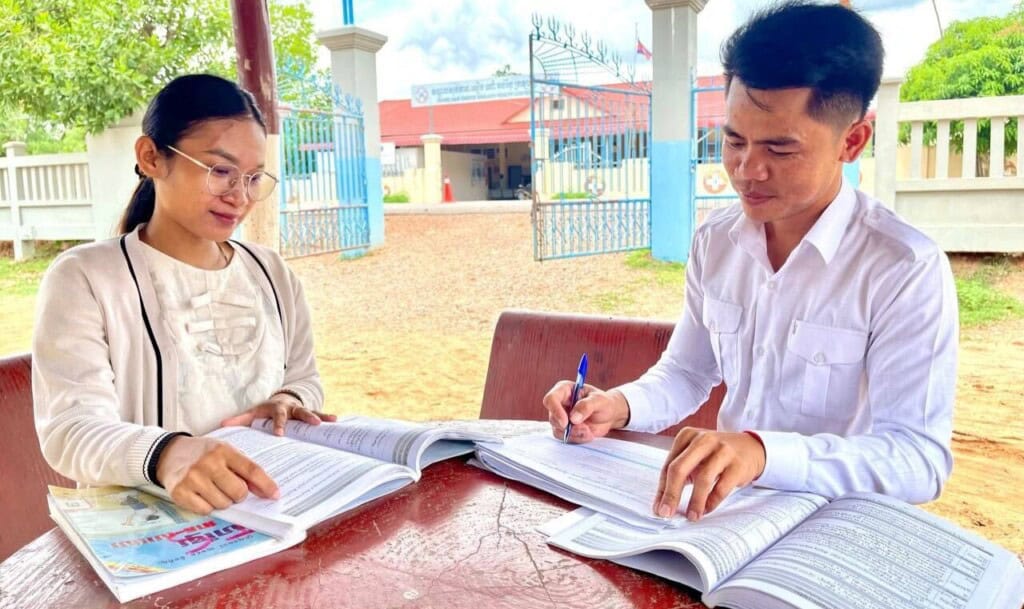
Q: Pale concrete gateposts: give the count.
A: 2